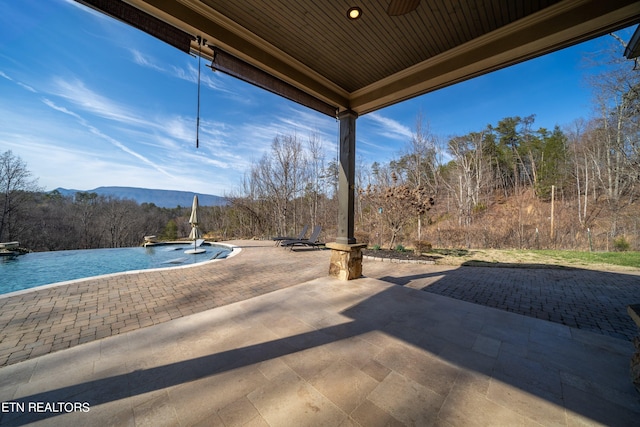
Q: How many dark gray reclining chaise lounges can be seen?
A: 2